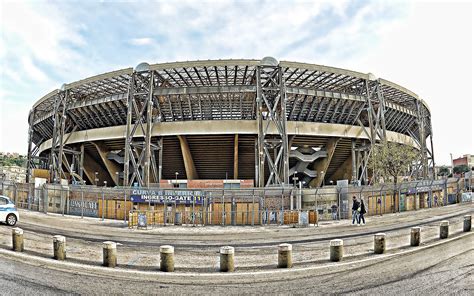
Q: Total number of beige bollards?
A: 11